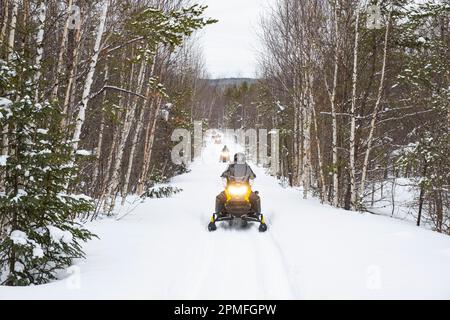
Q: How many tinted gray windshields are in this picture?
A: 1